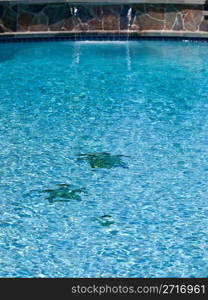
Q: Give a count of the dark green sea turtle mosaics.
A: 3